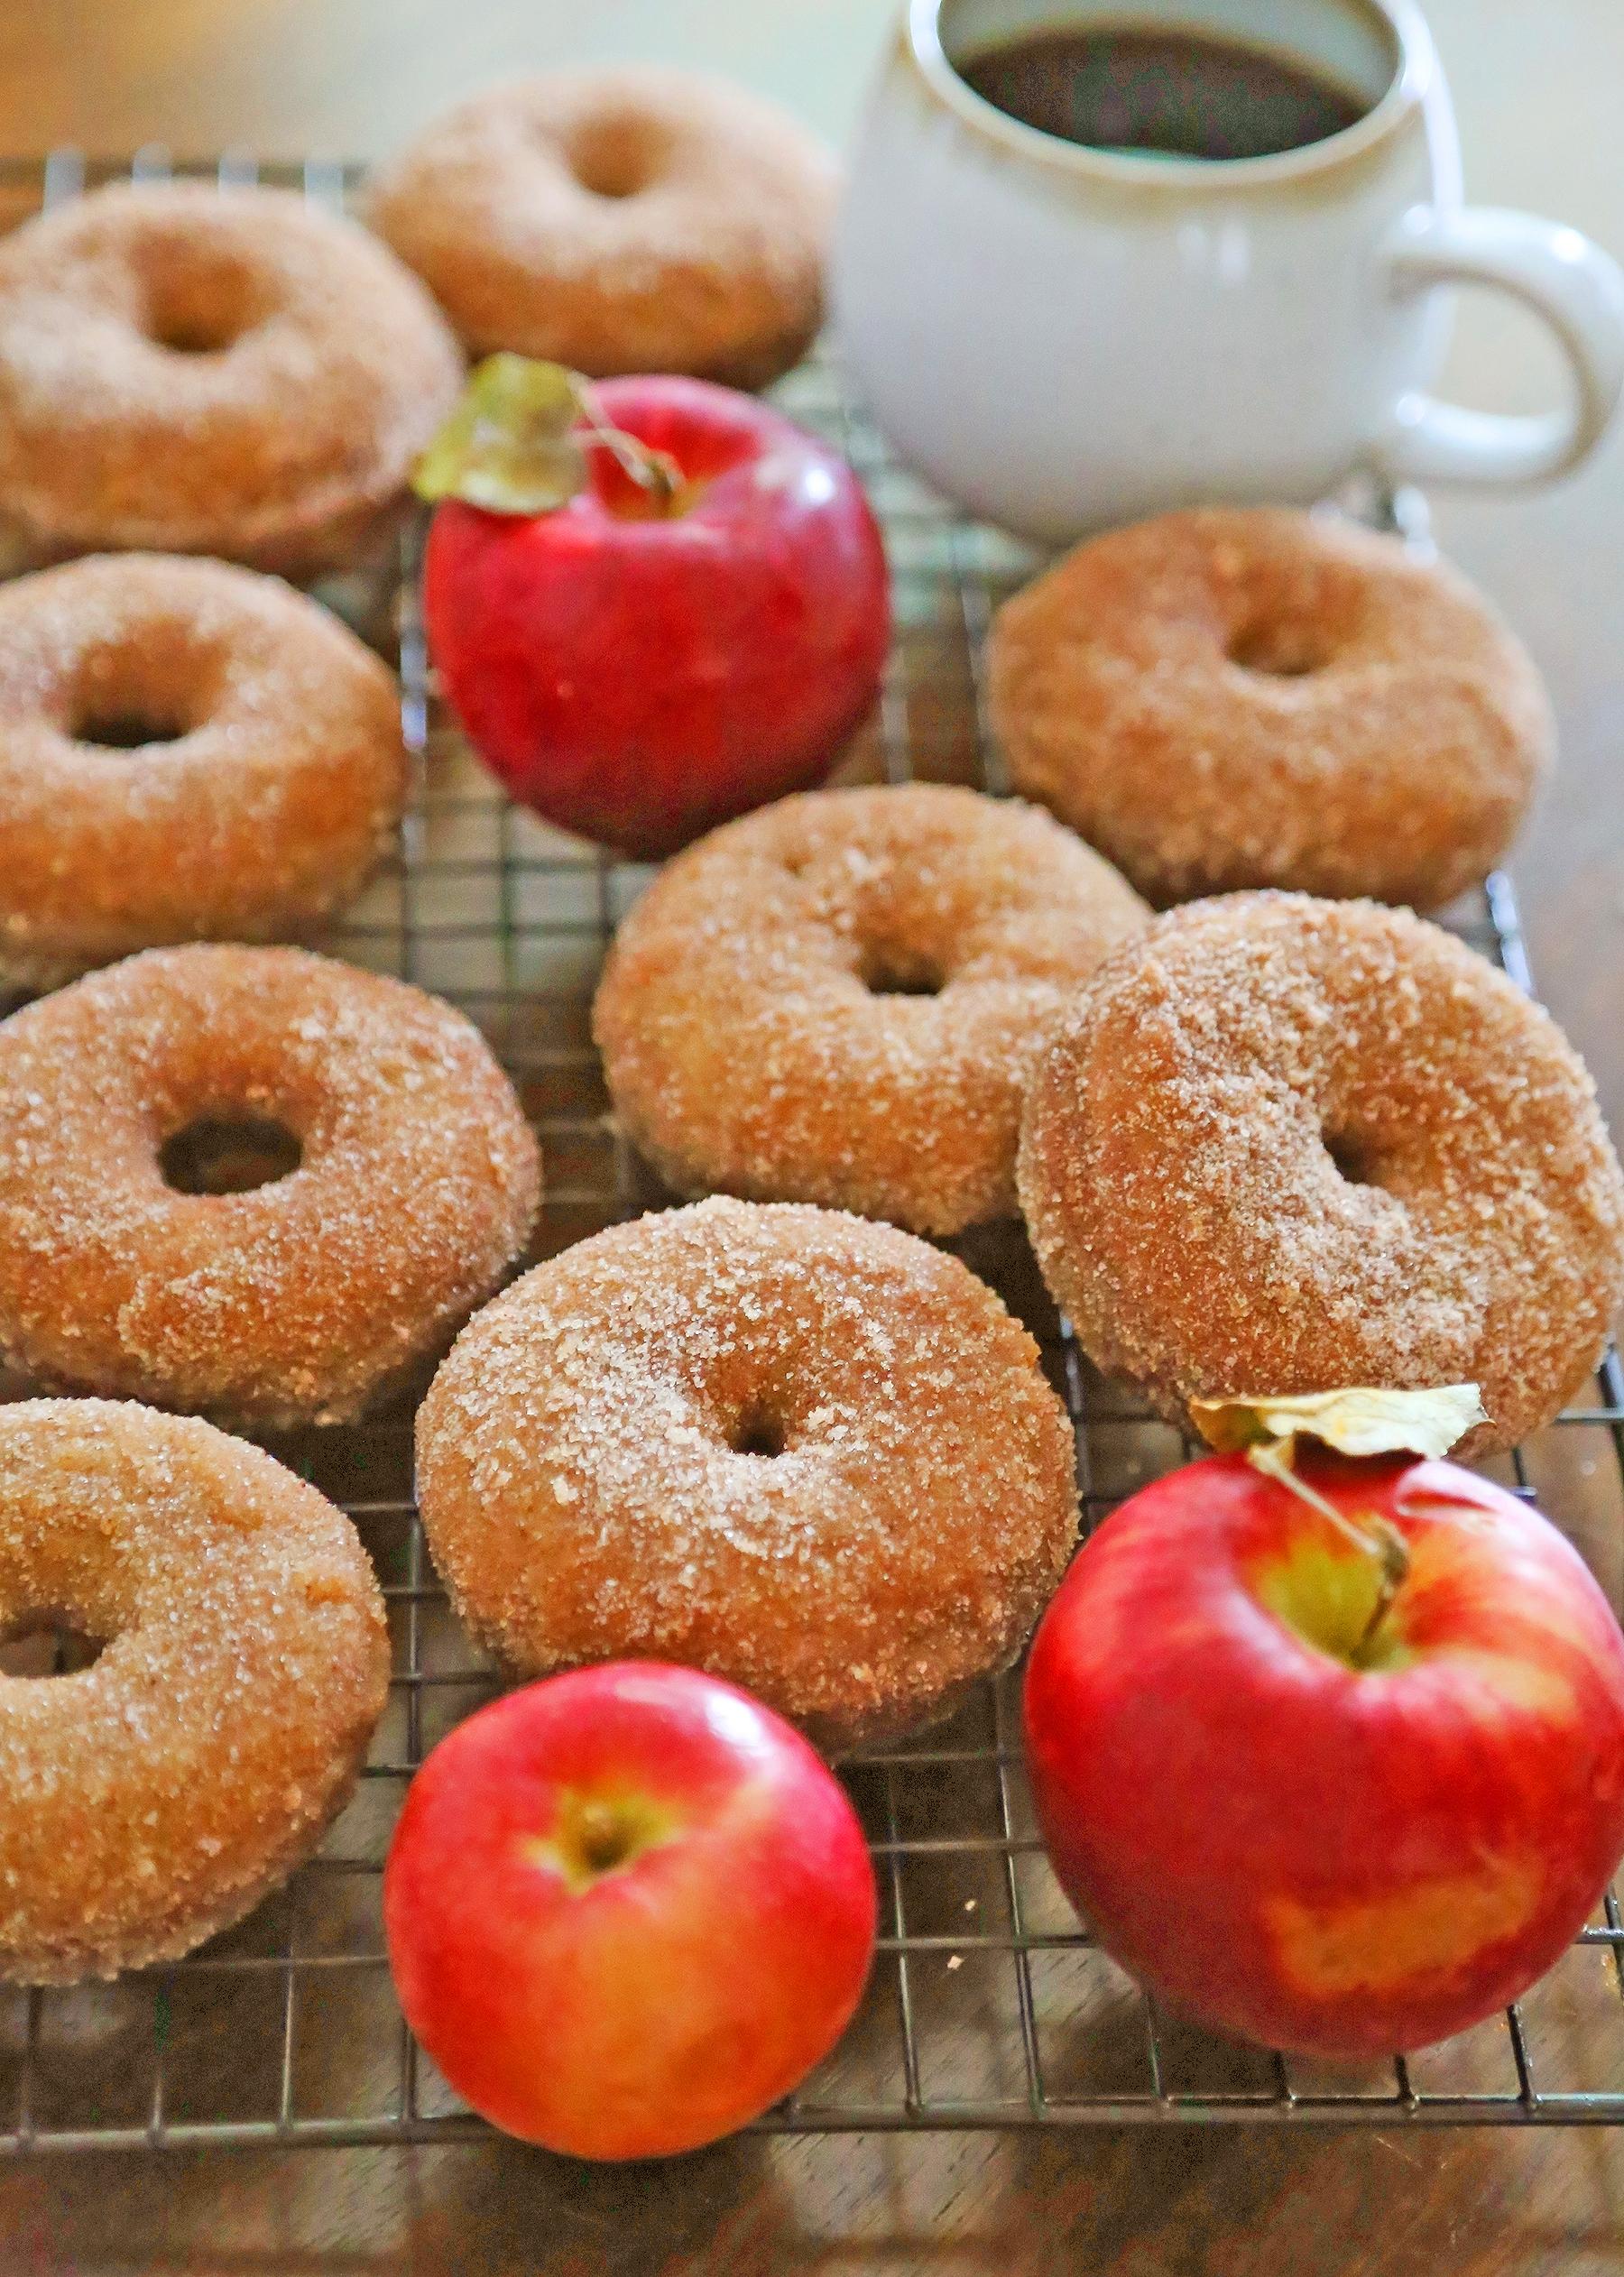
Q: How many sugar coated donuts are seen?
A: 9